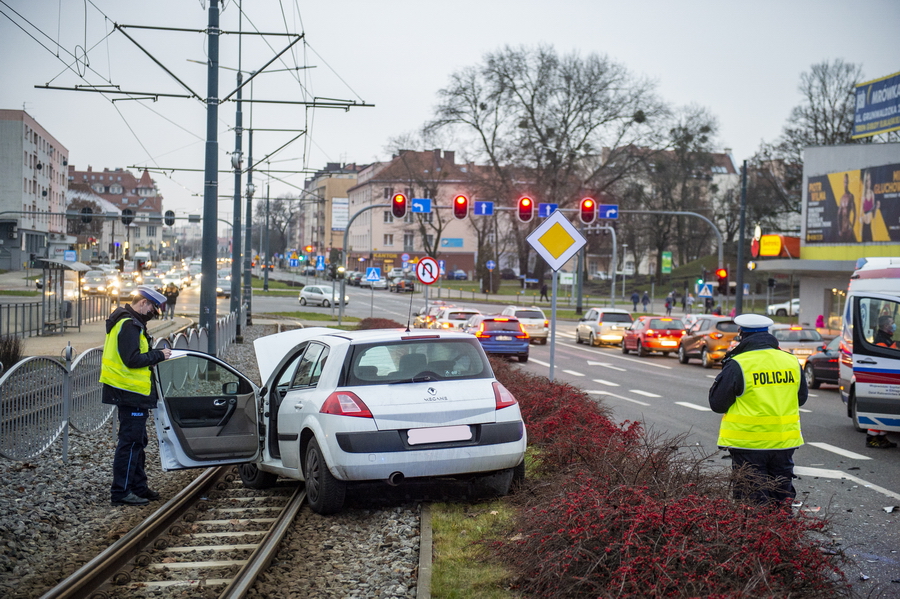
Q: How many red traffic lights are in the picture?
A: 5